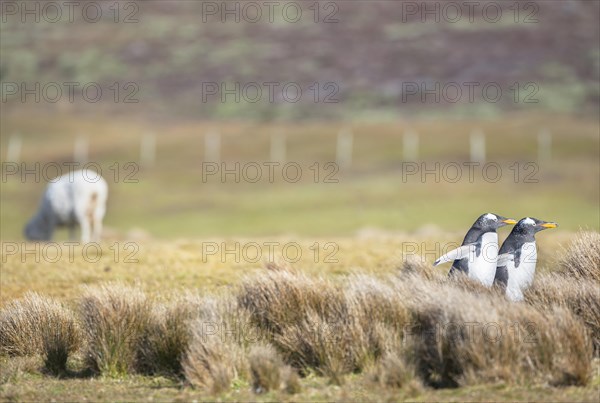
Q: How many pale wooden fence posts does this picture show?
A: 9